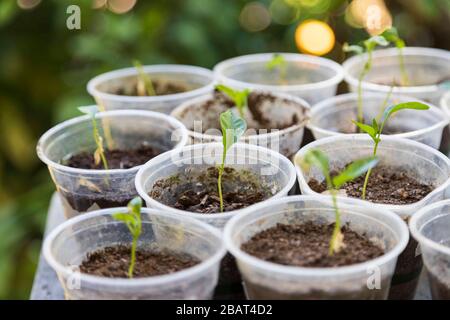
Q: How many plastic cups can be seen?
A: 12